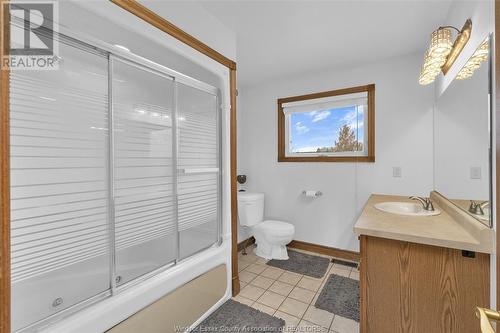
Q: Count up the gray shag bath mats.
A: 3